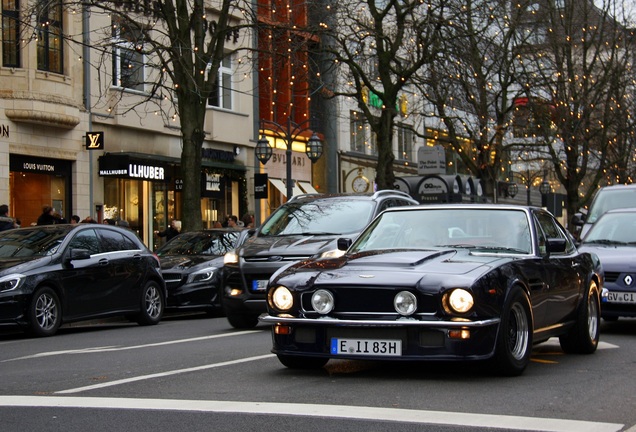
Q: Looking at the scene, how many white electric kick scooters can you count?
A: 0